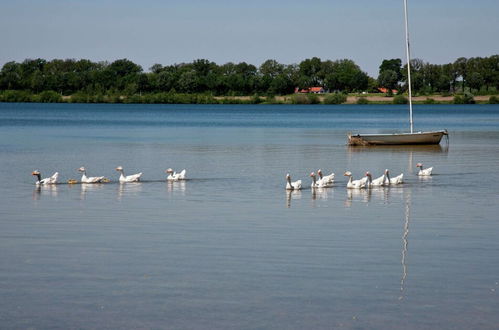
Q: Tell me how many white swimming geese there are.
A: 11